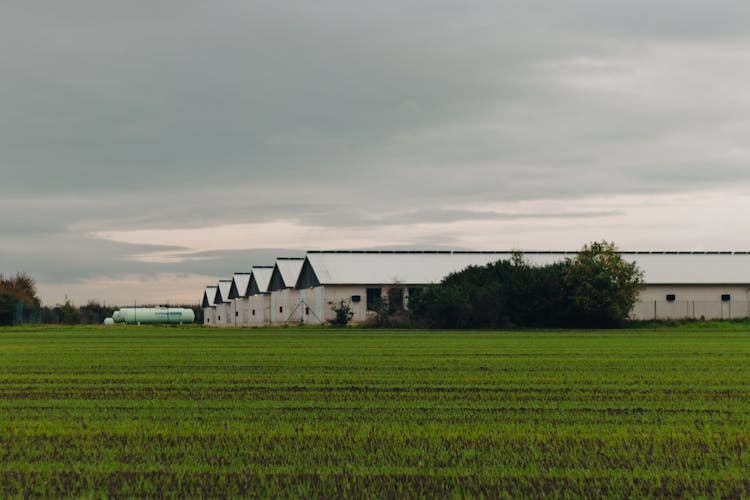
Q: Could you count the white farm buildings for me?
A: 6